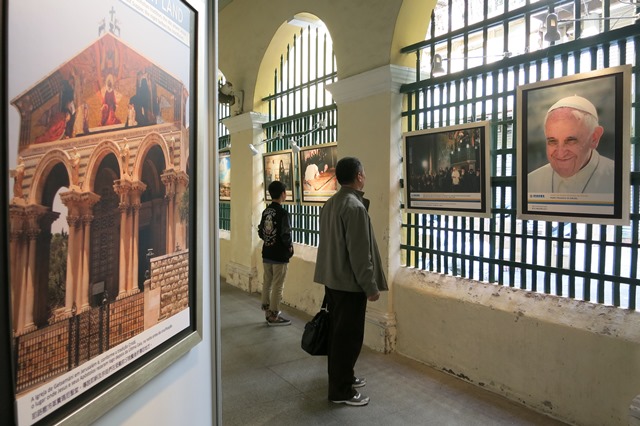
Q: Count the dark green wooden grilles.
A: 3